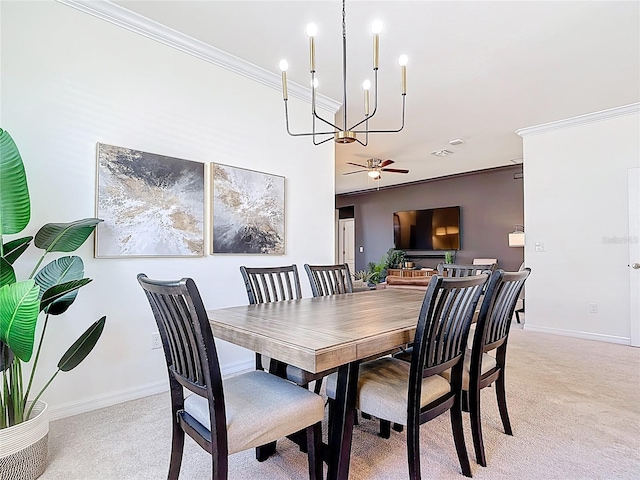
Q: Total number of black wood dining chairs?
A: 6